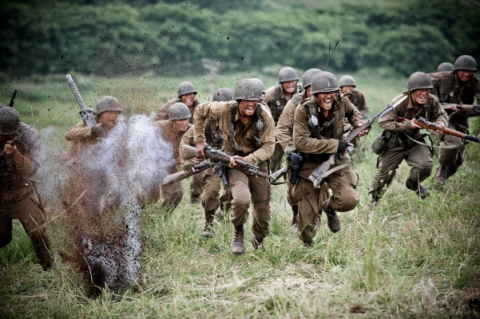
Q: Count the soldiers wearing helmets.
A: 13